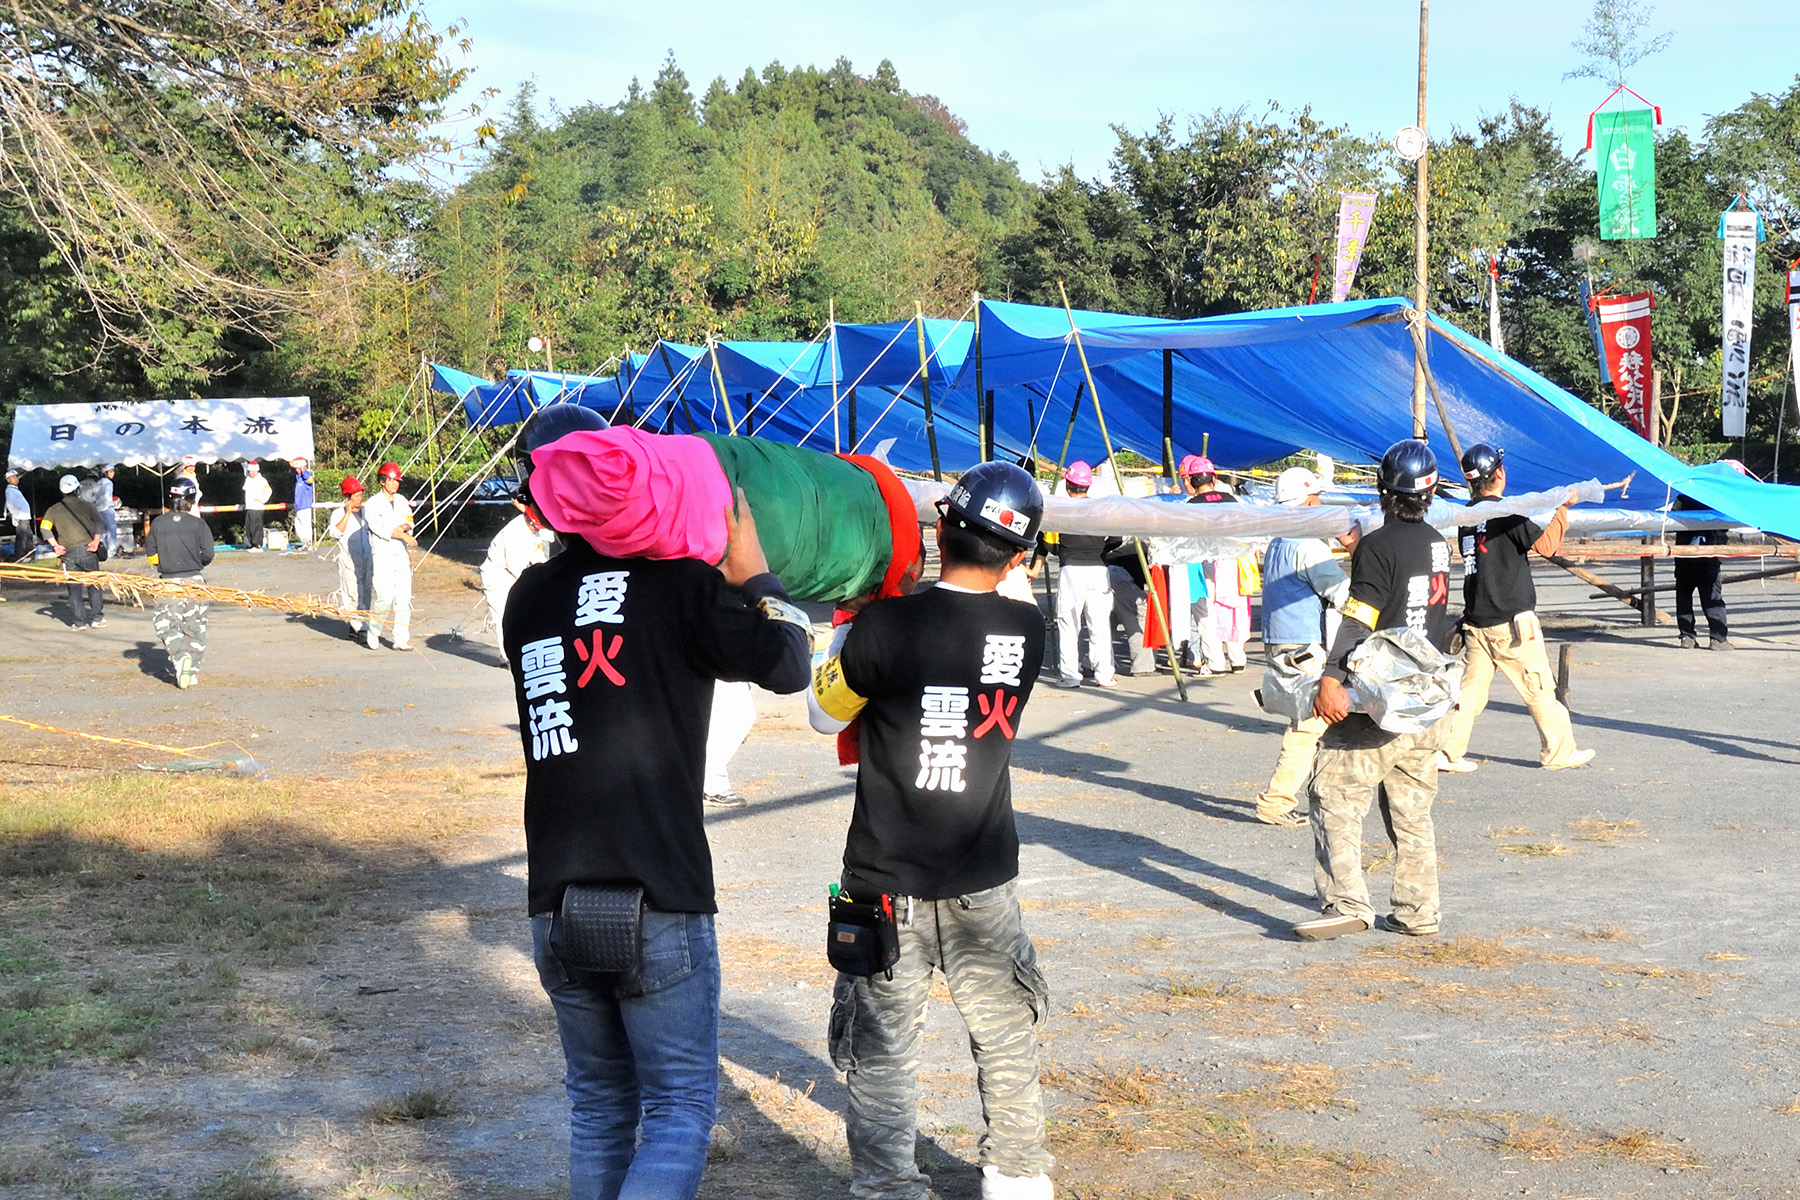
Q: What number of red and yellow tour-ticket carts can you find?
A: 0